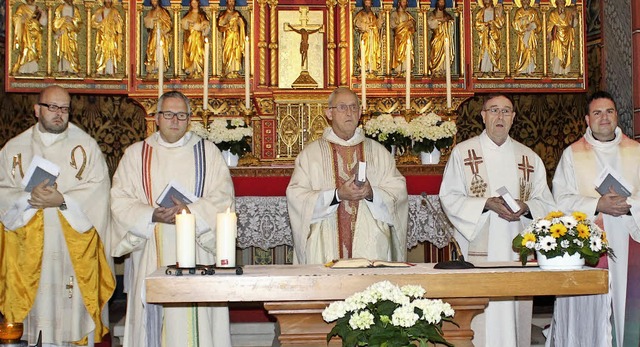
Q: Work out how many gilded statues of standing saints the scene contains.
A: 12